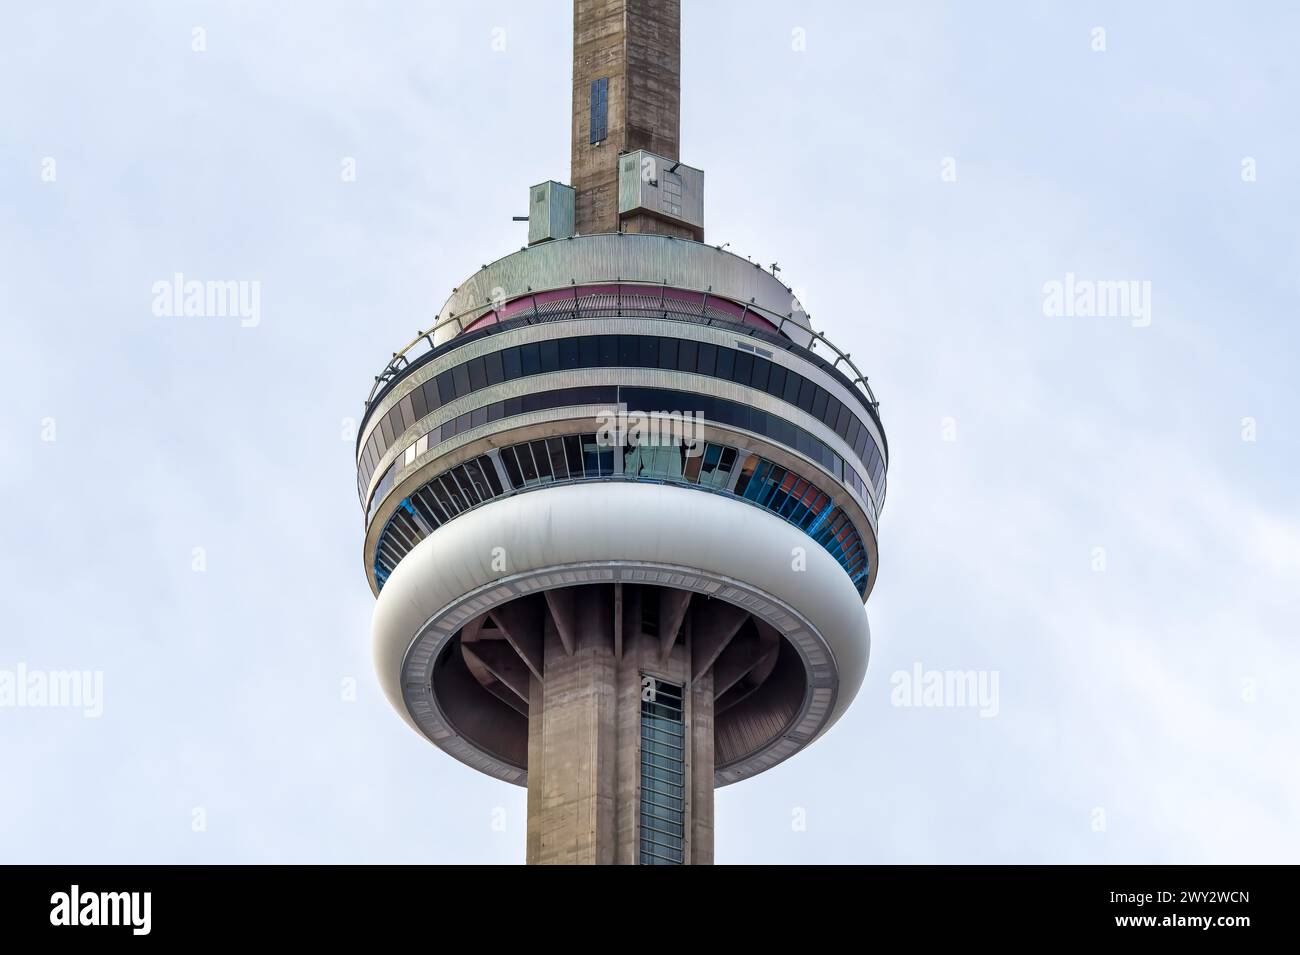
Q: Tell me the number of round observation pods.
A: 1